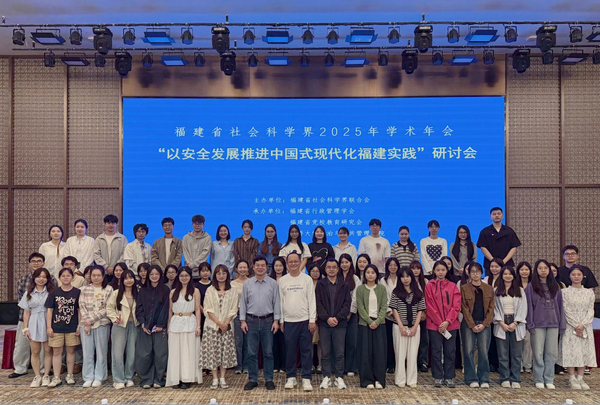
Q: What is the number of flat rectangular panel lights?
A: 12